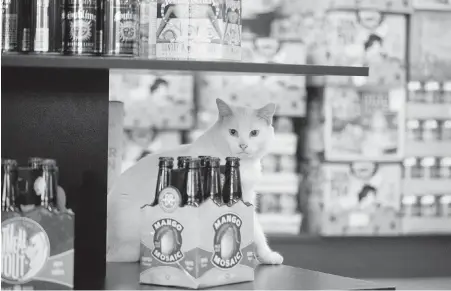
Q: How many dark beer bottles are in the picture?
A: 9